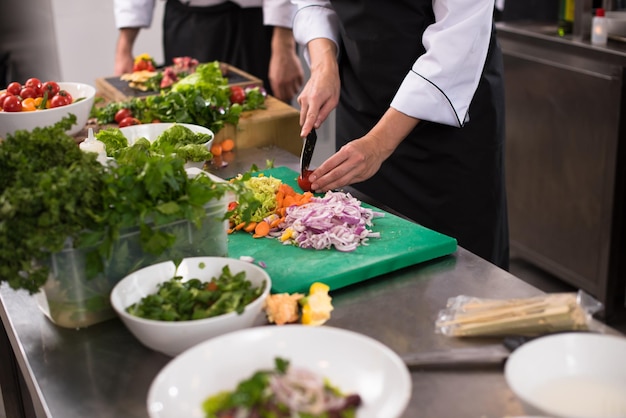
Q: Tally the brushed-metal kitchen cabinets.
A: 1